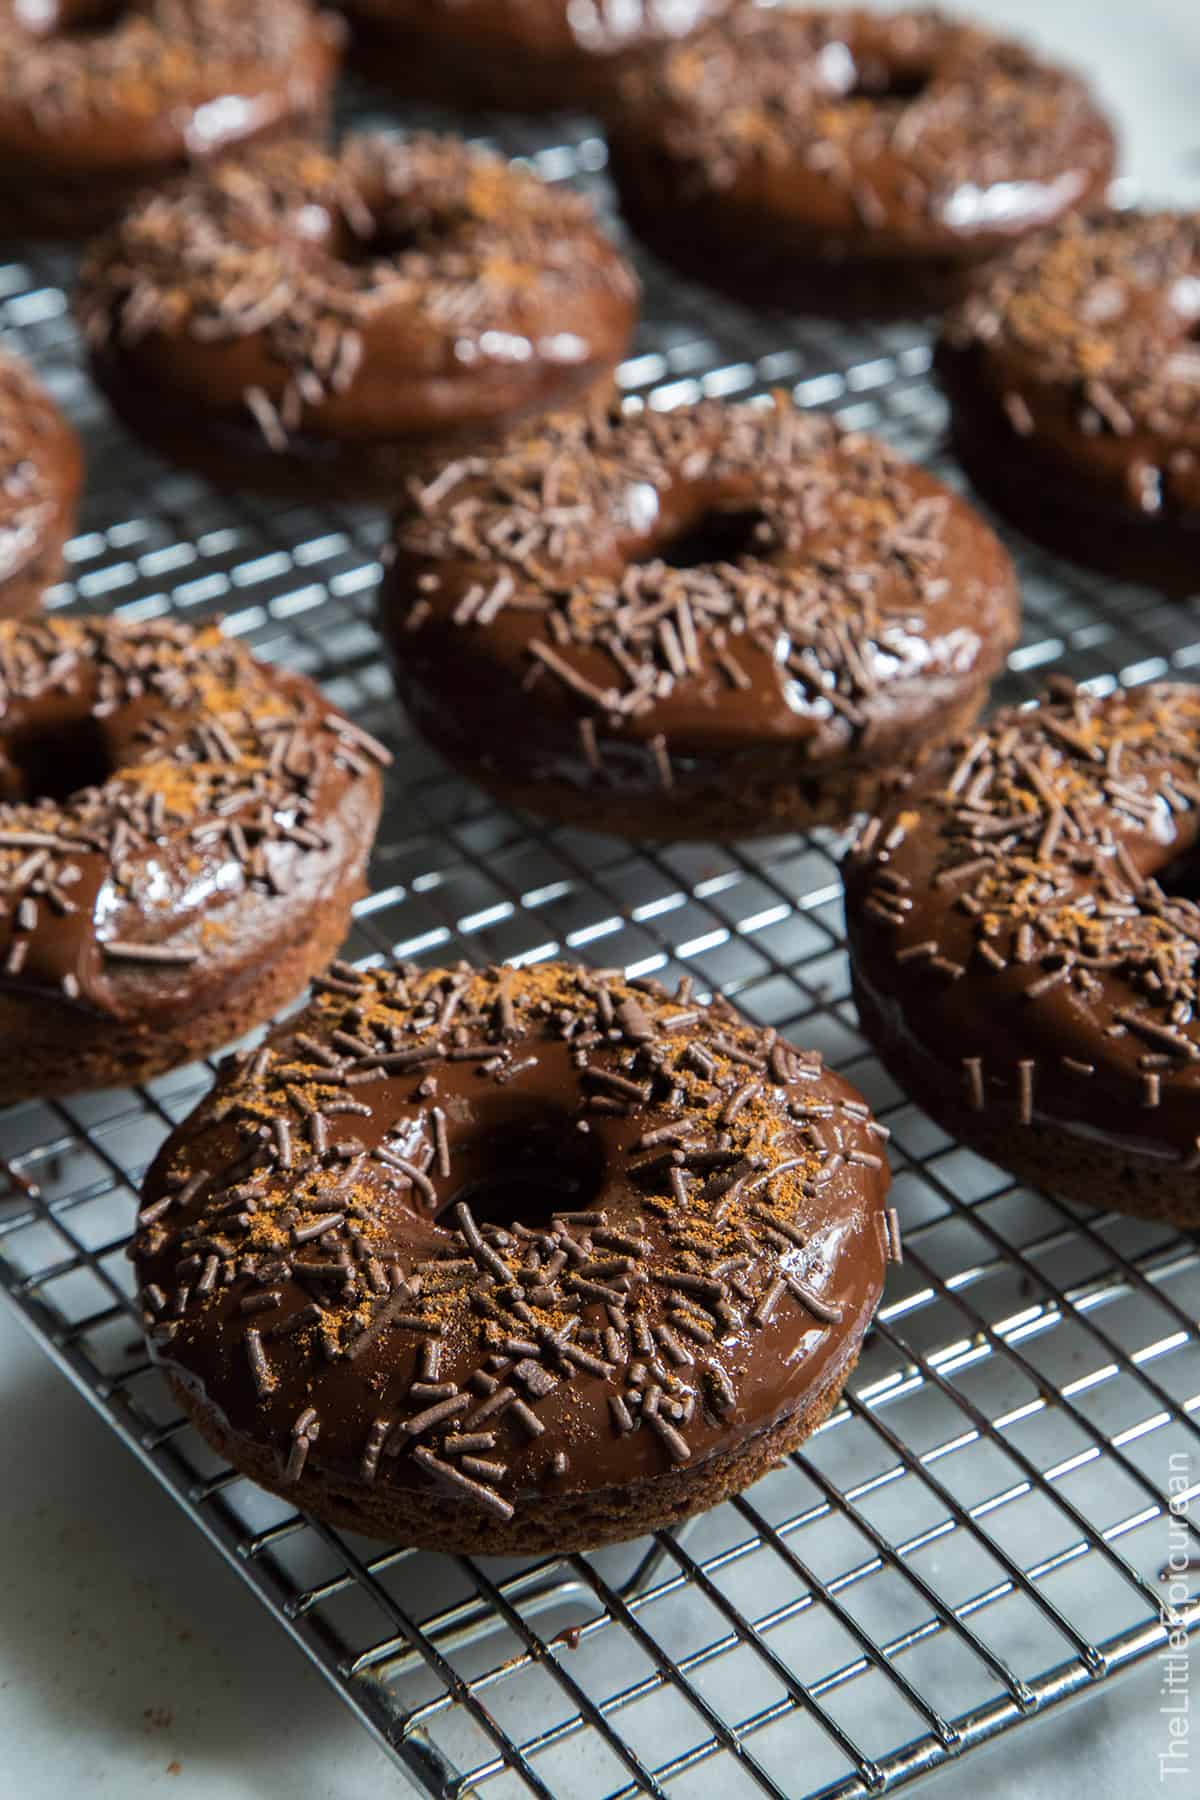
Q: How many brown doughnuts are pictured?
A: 10